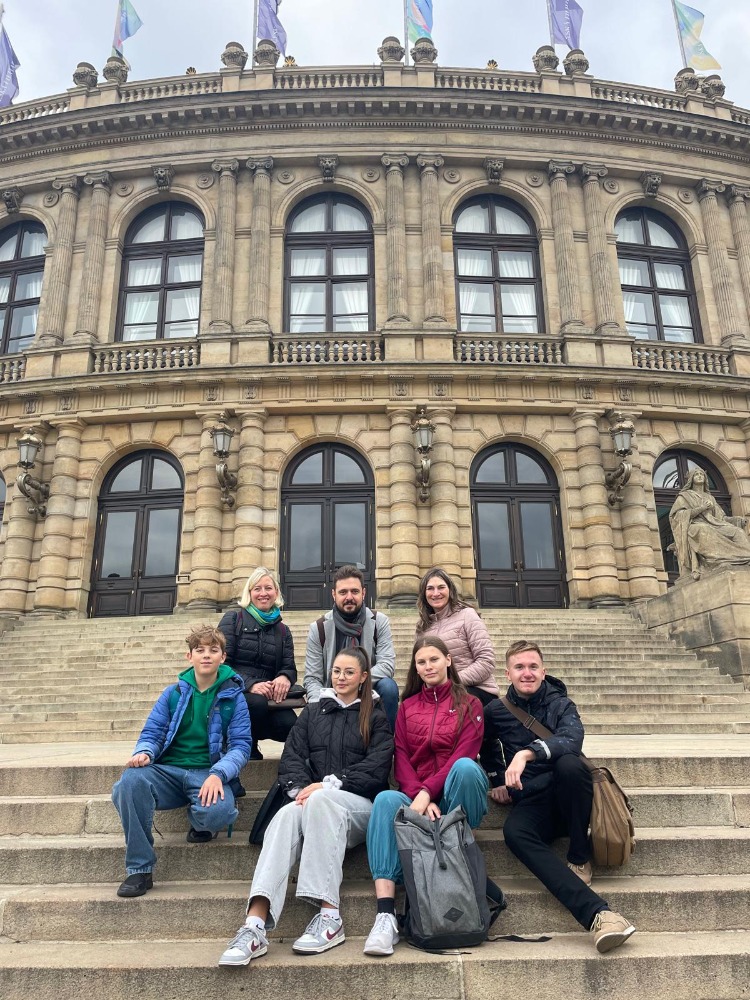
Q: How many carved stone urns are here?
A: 10